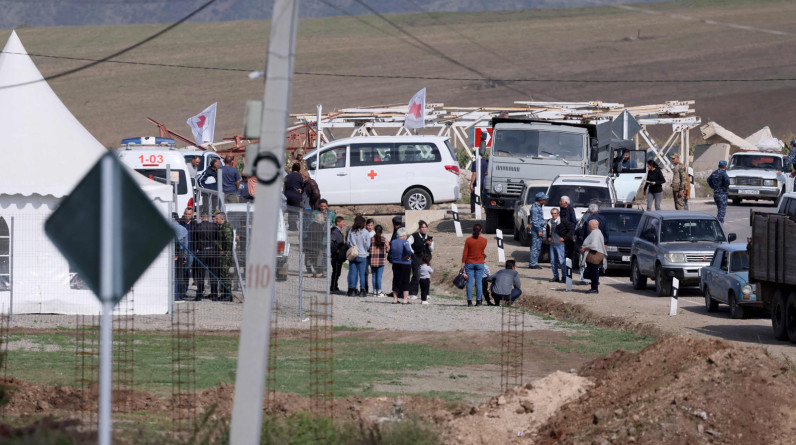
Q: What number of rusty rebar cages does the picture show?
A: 7